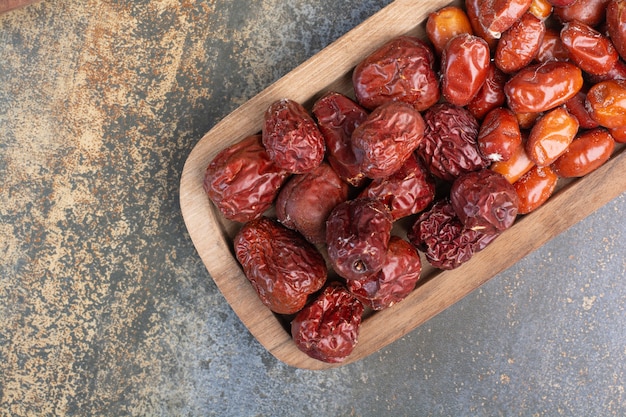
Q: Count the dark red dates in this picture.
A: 14